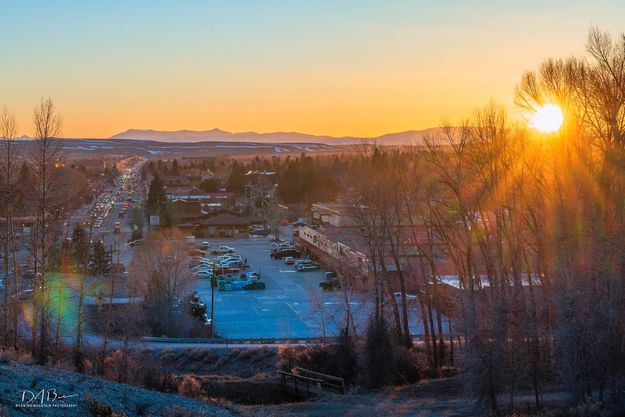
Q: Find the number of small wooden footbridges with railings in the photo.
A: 1